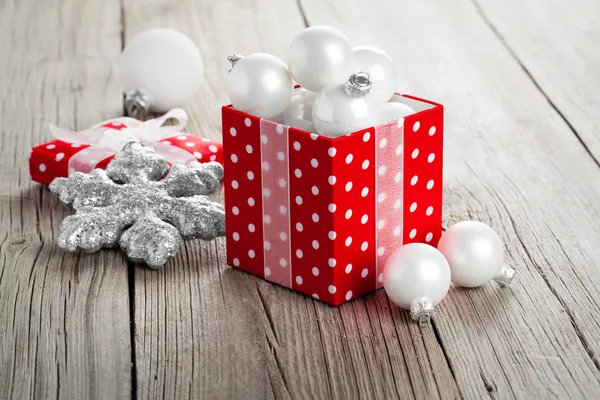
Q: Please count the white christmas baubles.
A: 9